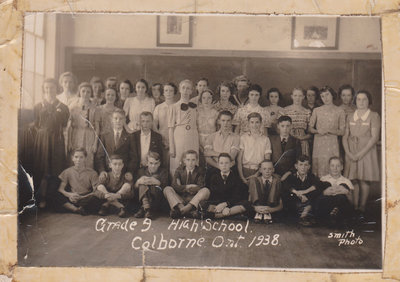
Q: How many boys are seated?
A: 8